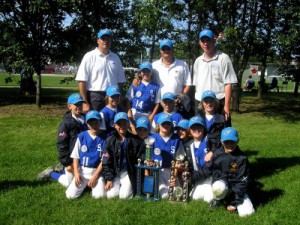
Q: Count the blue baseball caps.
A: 15